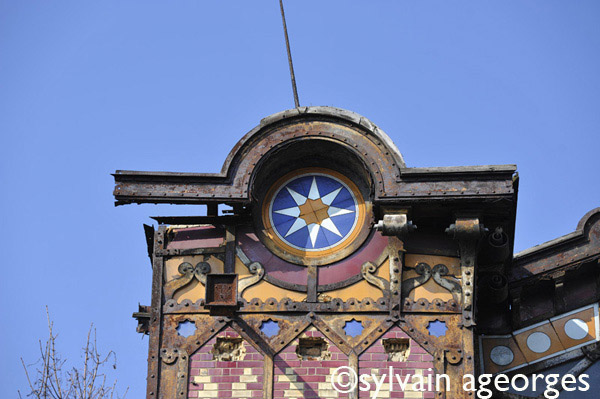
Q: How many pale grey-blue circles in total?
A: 3